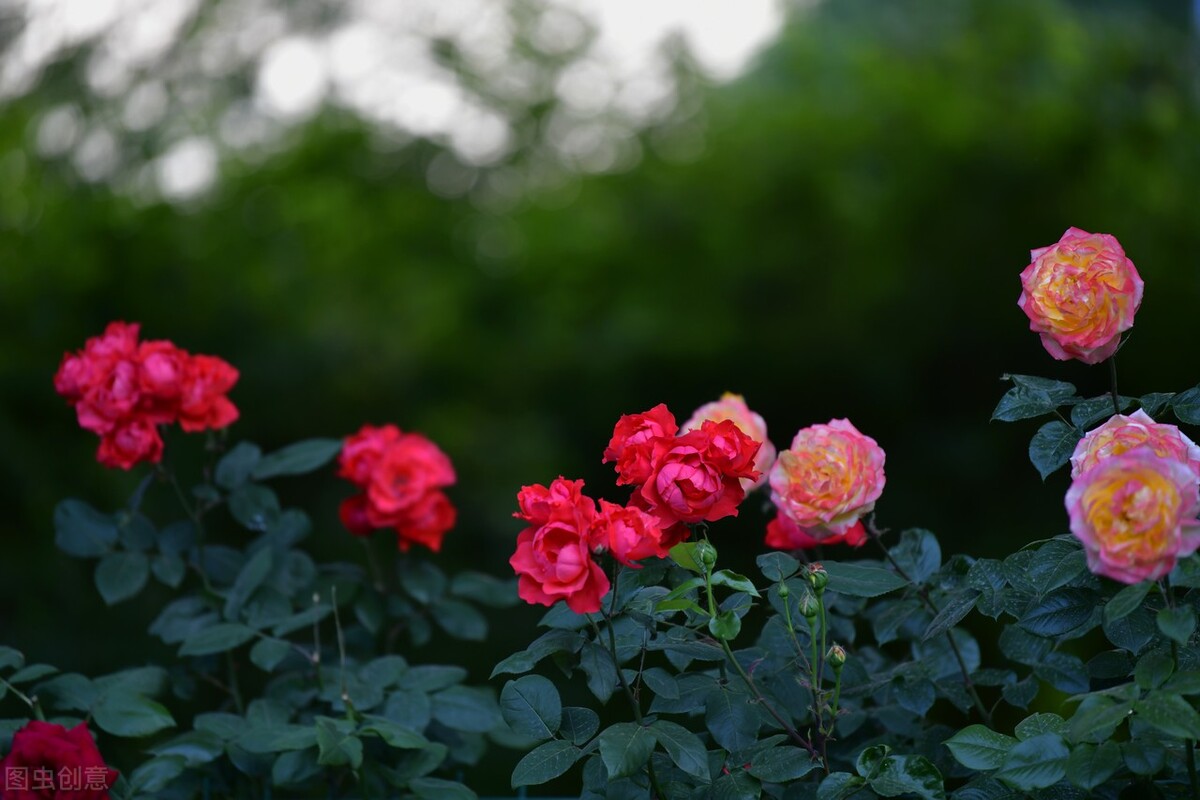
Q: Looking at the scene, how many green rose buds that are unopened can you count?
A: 5